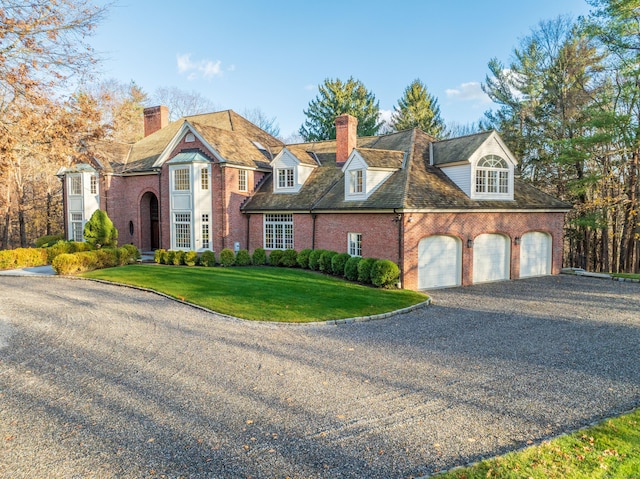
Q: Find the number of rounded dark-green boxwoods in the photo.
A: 13